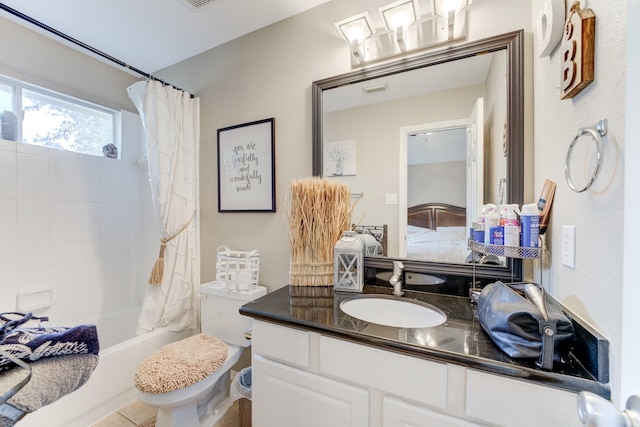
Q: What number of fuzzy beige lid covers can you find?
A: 1